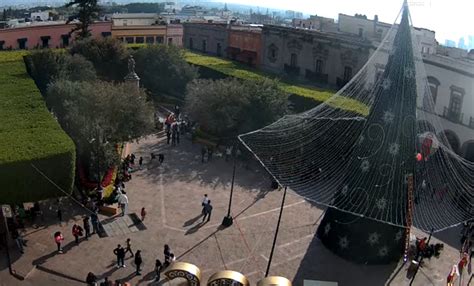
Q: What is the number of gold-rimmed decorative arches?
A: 3